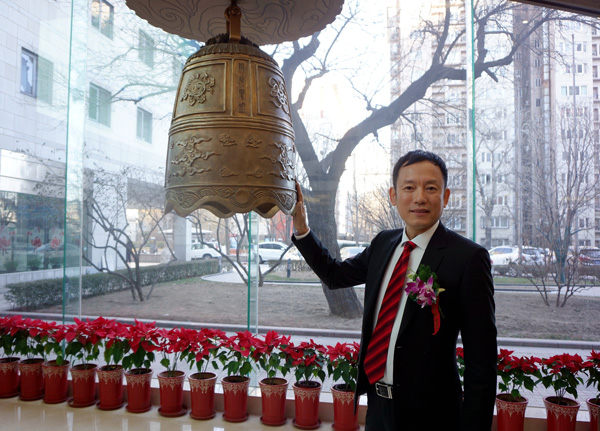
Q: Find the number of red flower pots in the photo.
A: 15